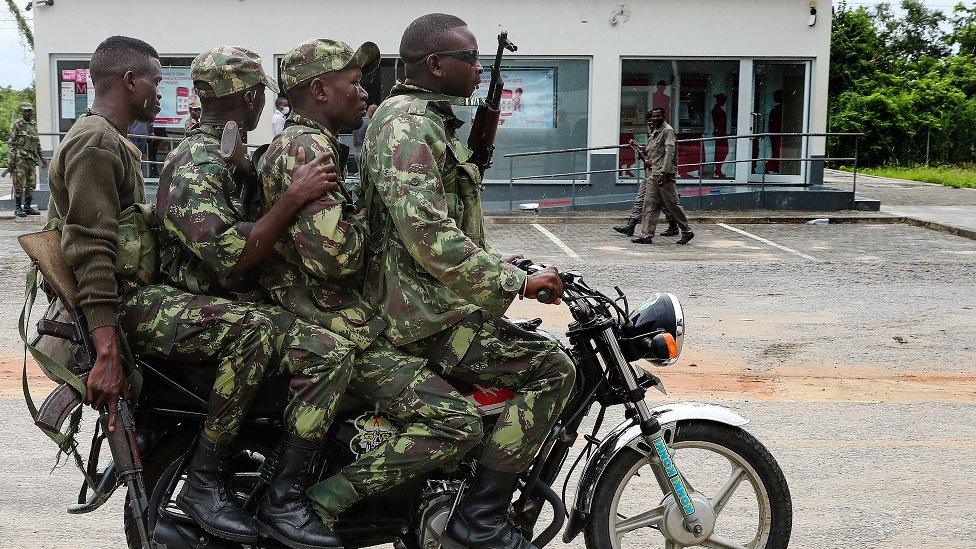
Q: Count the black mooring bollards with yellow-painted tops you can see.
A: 0